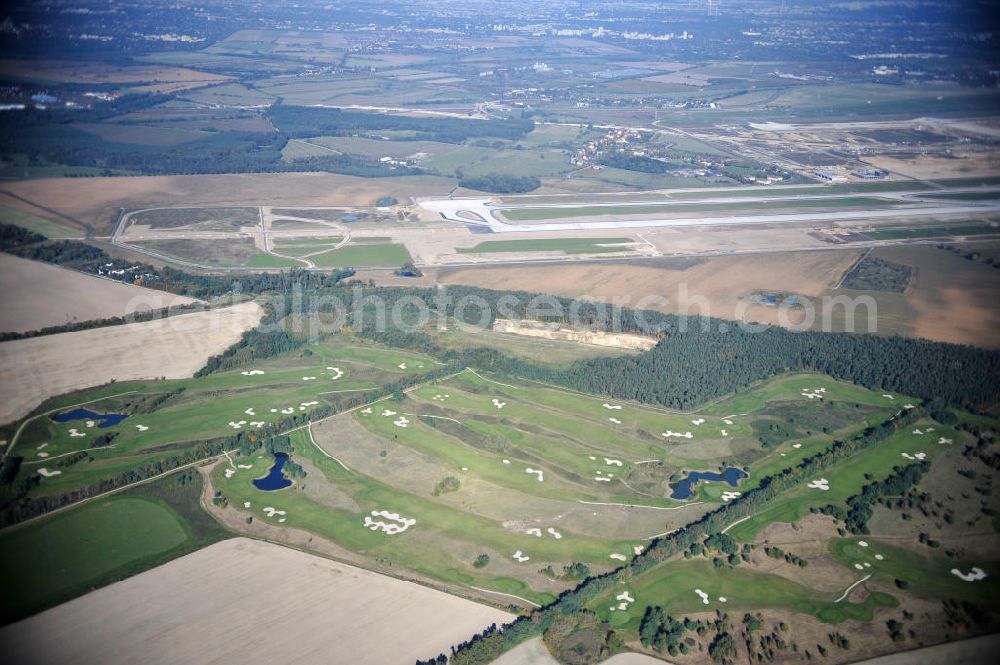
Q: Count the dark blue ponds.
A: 3